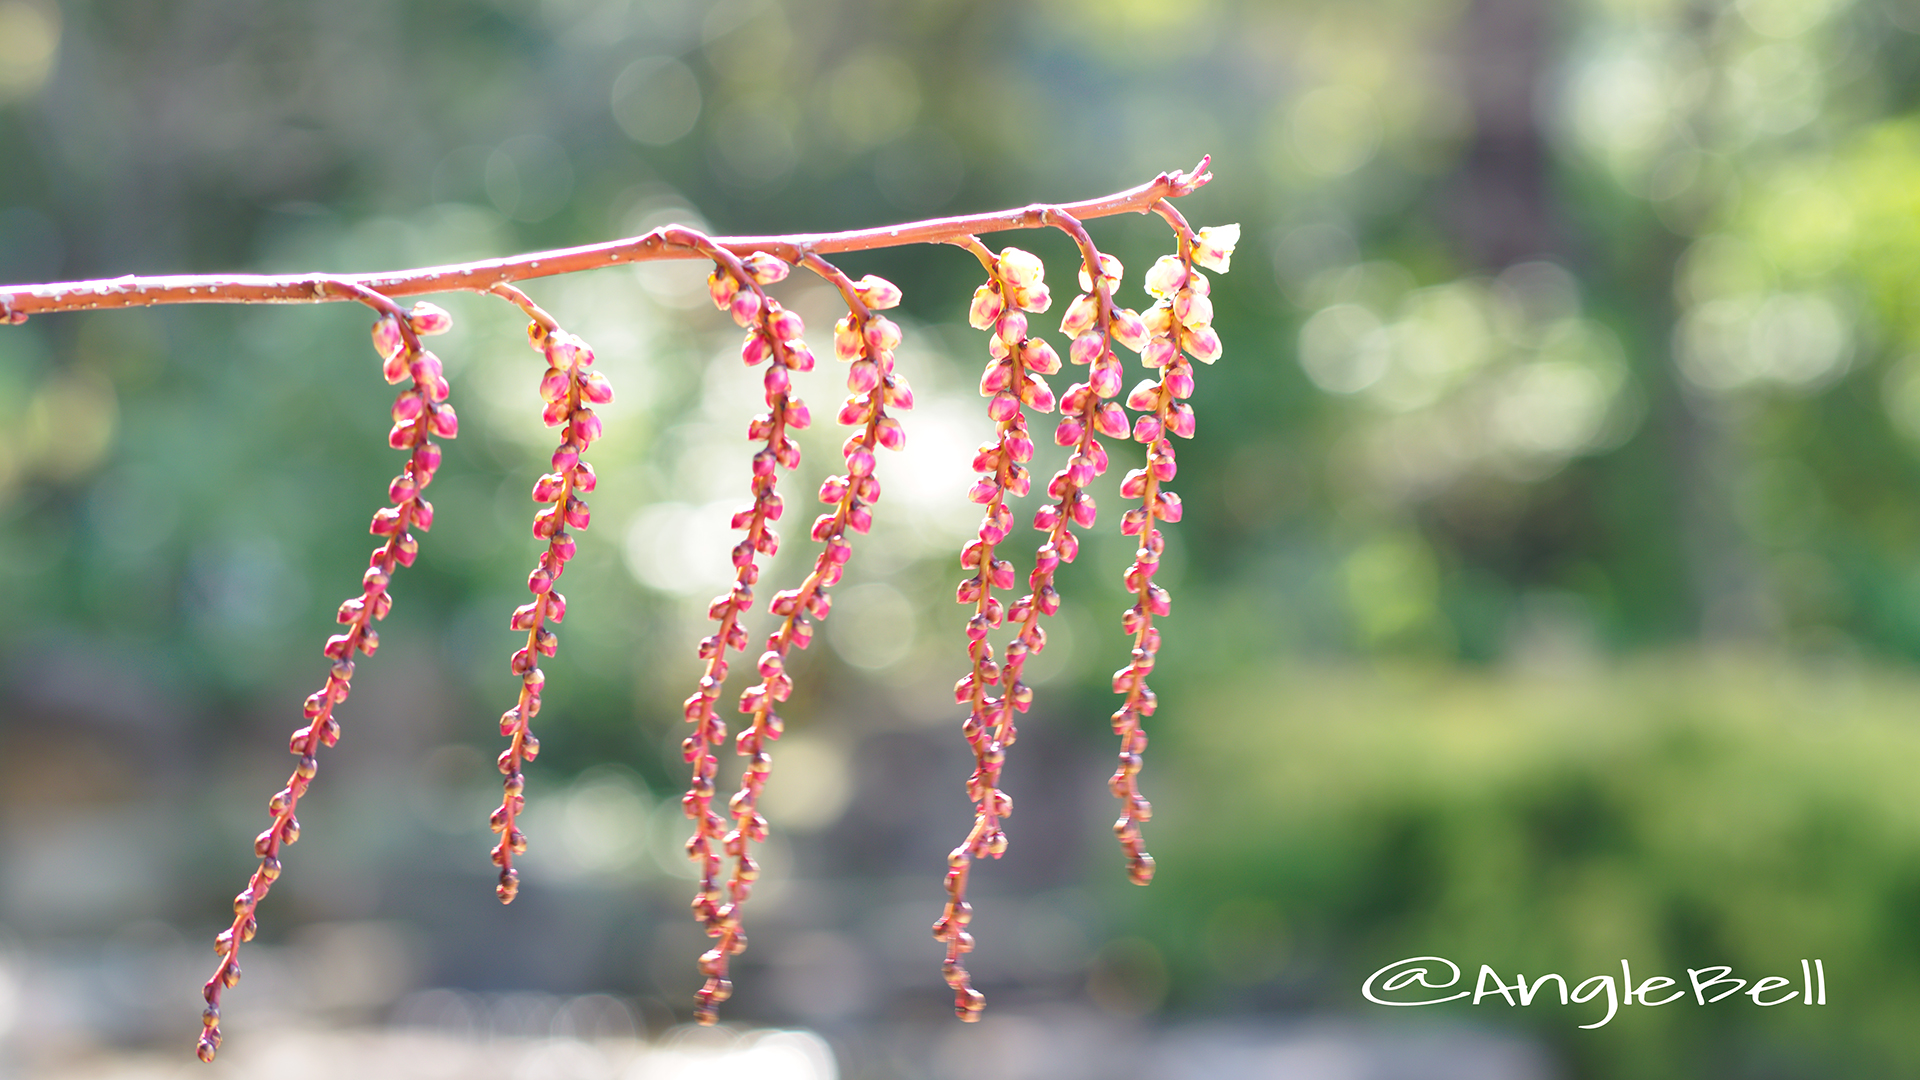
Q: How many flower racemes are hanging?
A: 7